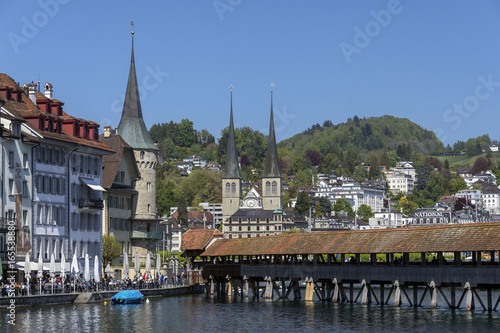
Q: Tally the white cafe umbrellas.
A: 11